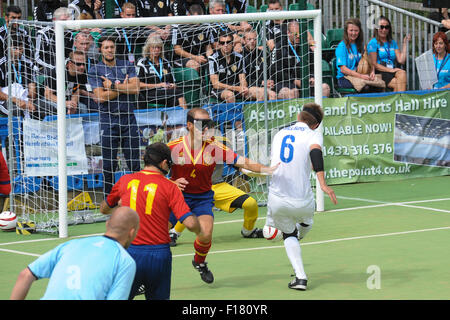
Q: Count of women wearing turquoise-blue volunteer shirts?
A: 3